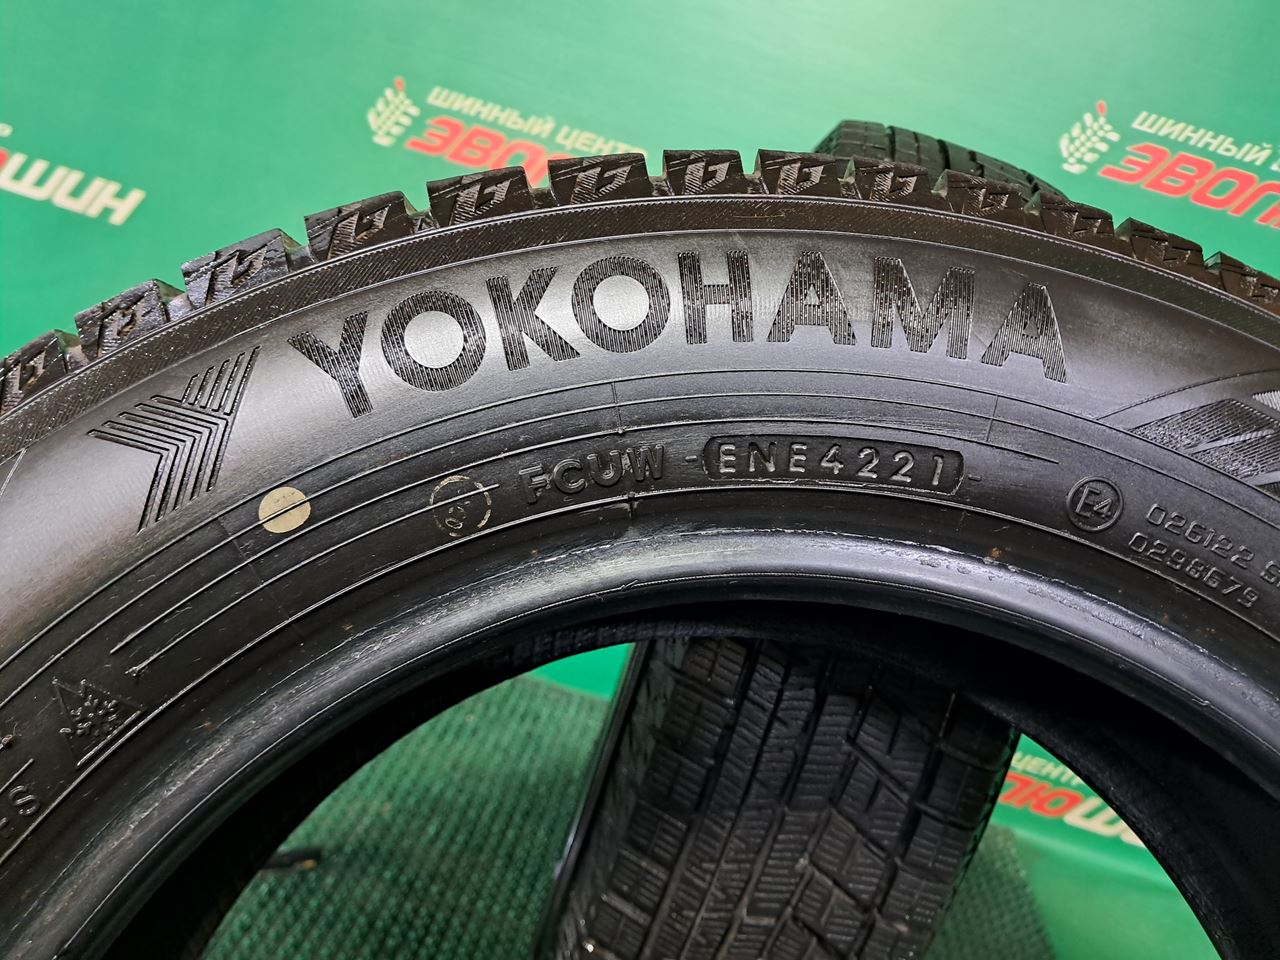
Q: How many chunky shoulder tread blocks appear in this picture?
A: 13